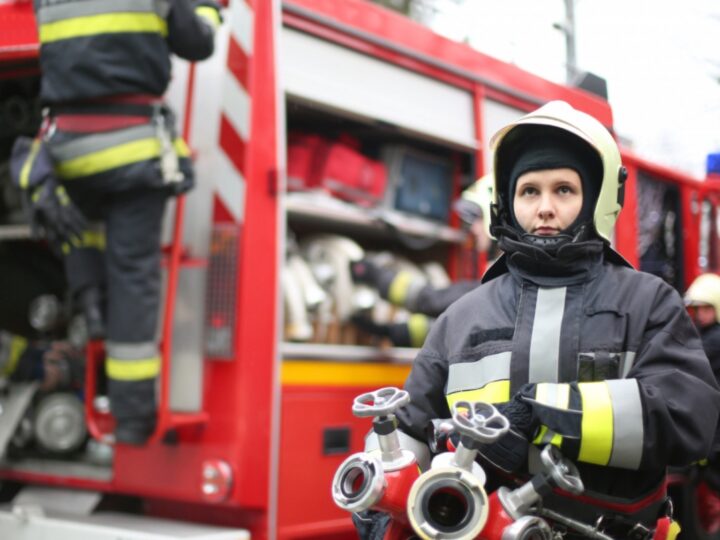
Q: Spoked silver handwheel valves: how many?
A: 3